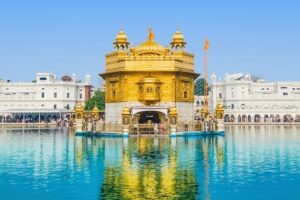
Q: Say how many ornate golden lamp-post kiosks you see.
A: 6